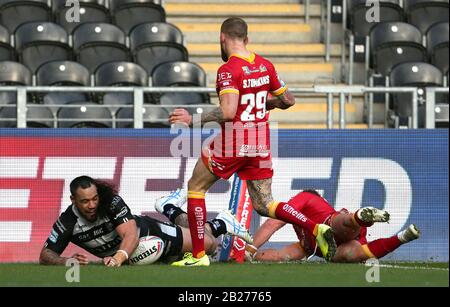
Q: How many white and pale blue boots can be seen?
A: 2